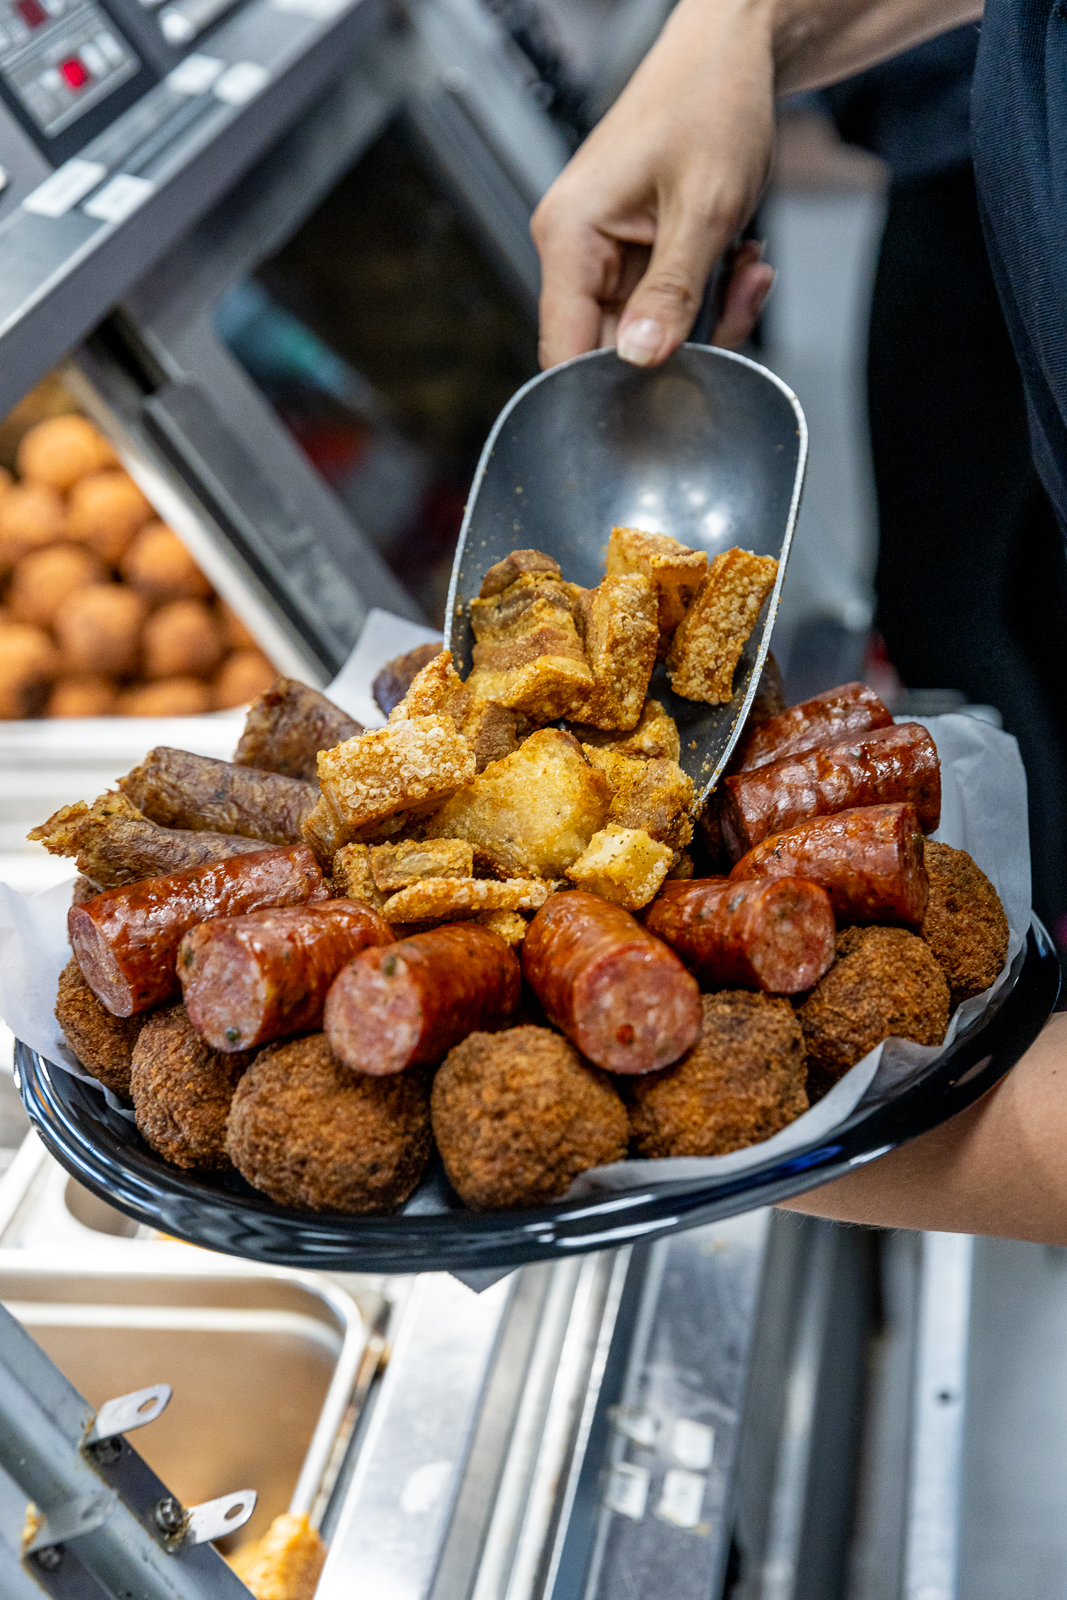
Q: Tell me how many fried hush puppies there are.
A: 7